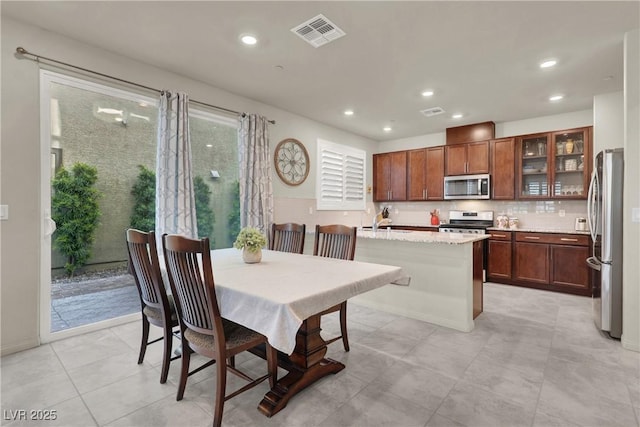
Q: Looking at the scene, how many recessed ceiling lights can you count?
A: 7